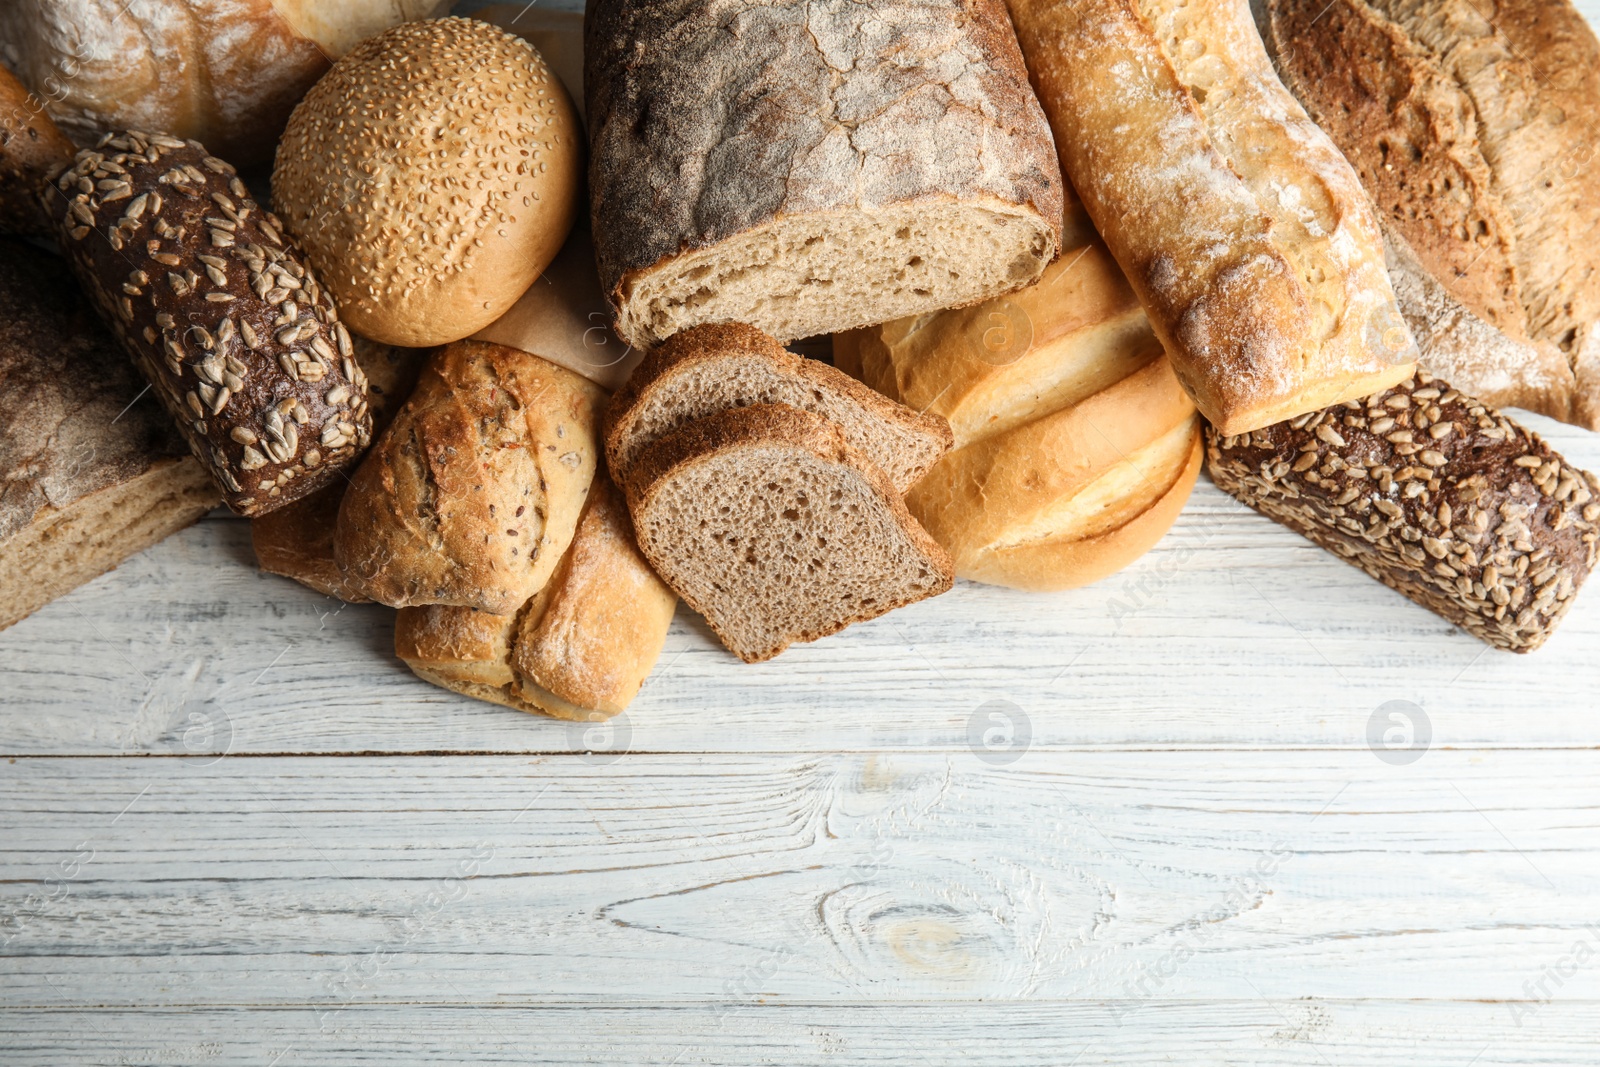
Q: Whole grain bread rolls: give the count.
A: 2